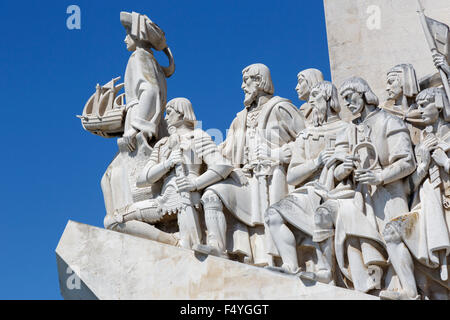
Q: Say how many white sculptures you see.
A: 8